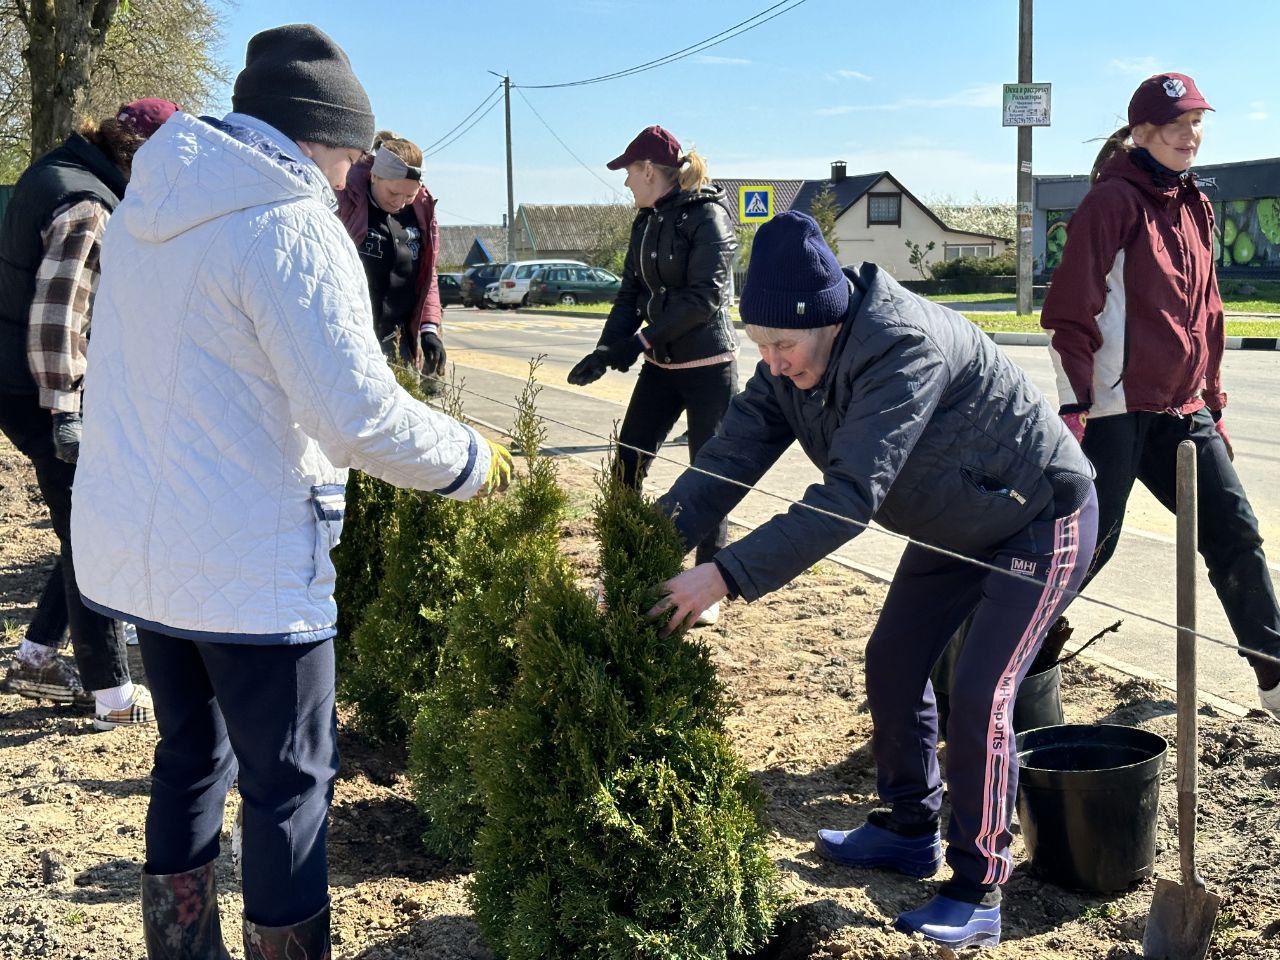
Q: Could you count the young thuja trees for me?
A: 4